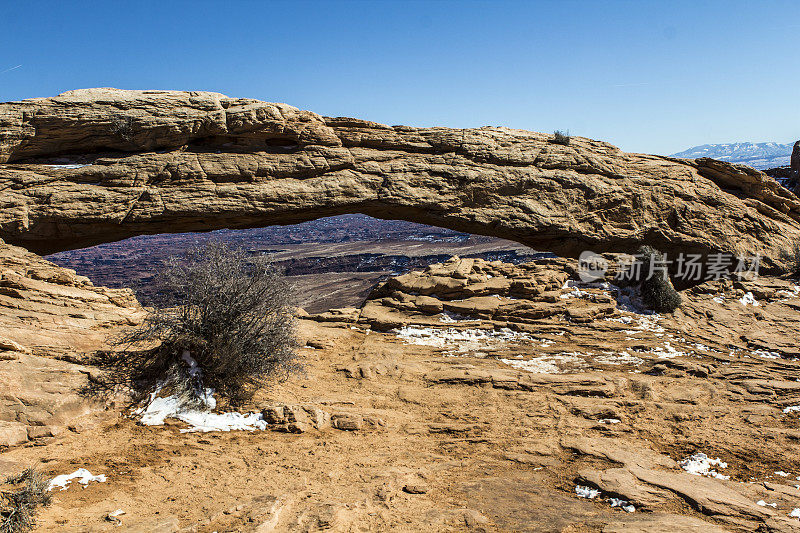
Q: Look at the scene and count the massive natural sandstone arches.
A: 1